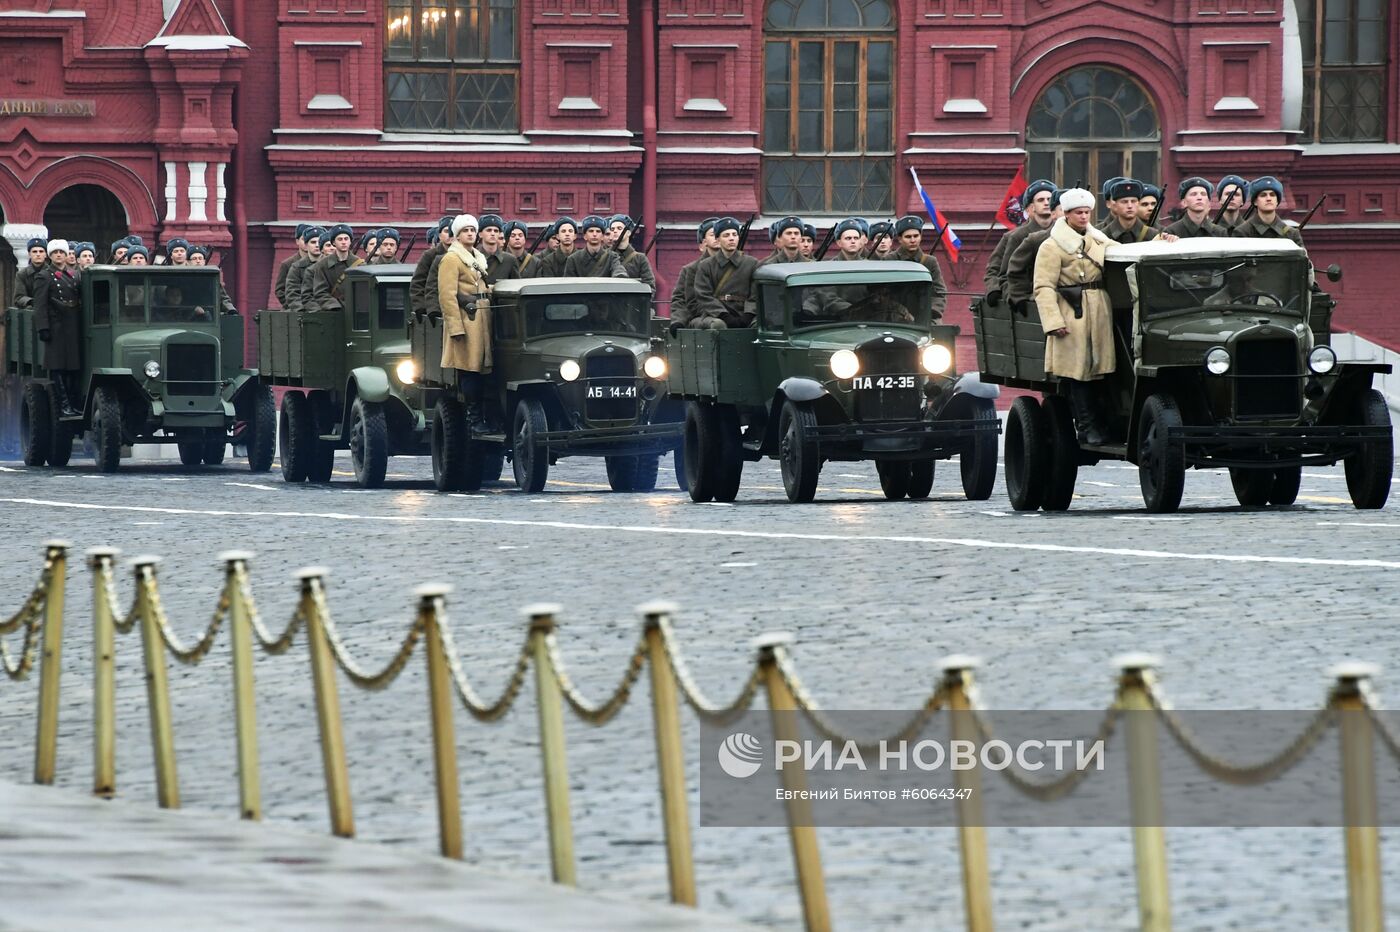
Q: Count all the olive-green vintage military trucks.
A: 5